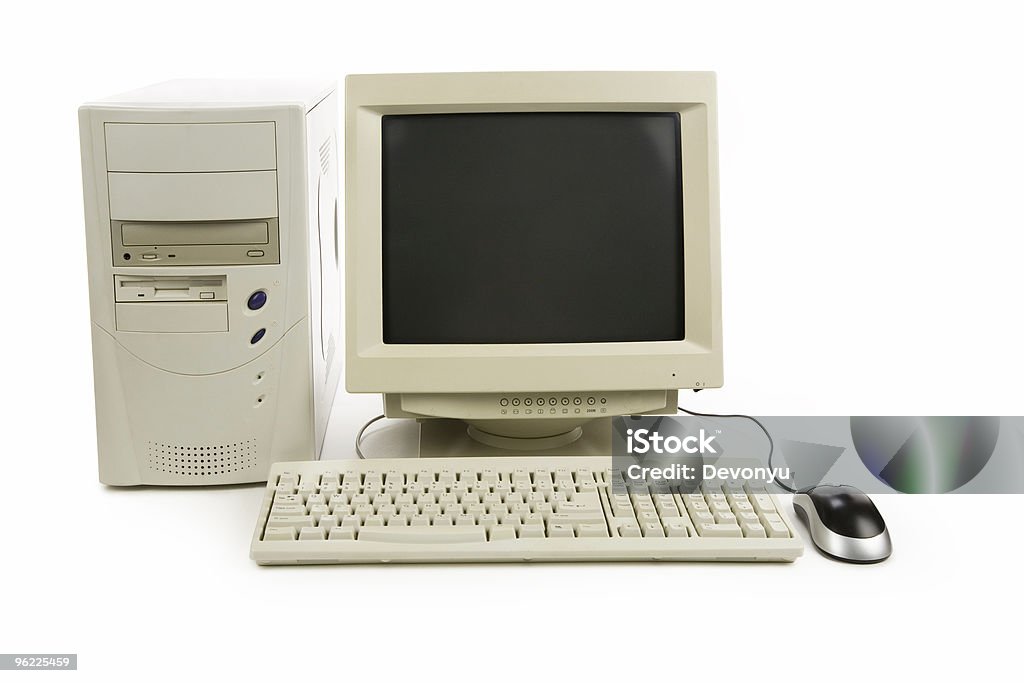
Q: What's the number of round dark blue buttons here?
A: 2